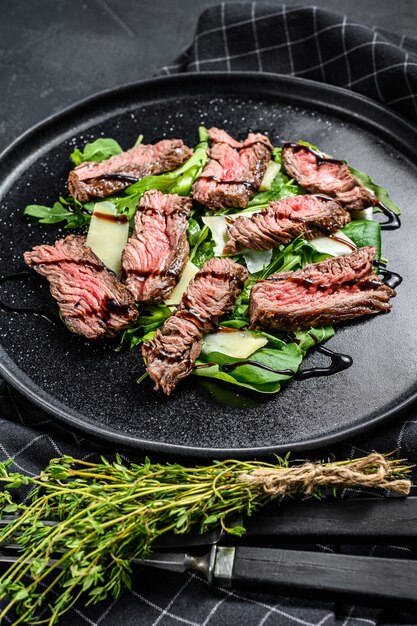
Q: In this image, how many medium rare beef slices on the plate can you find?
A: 8